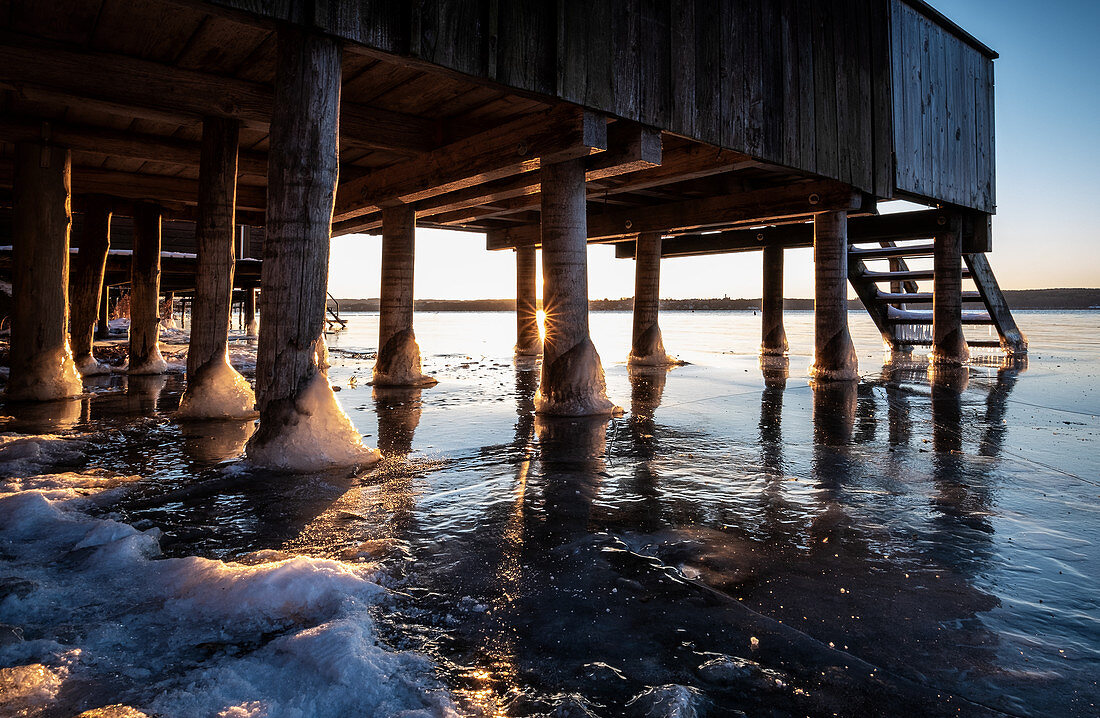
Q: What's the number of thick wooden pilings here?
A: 12